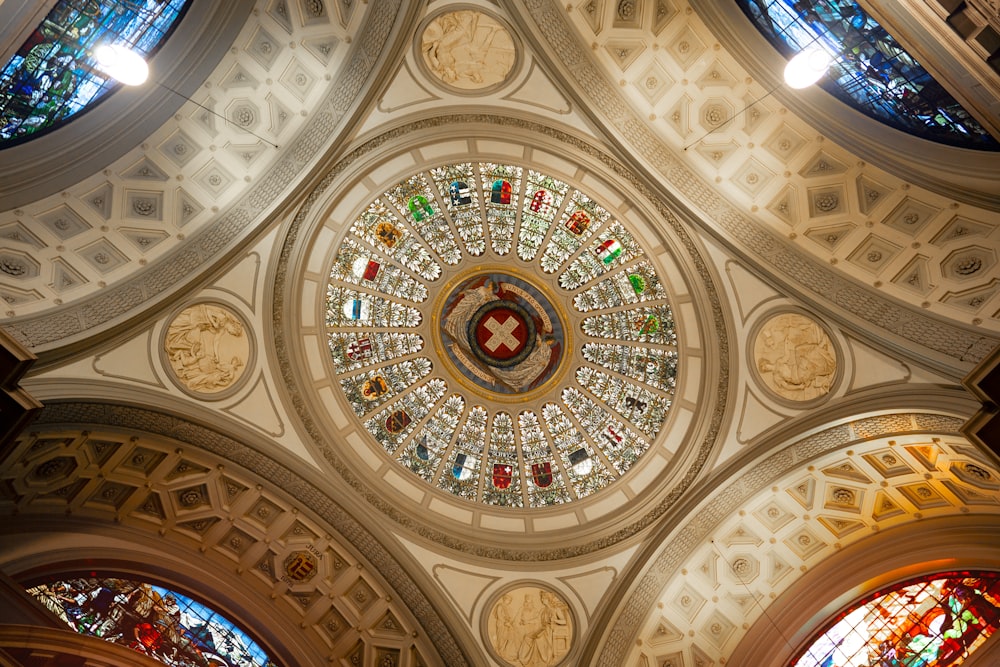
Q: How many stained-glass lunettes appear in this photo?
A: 4